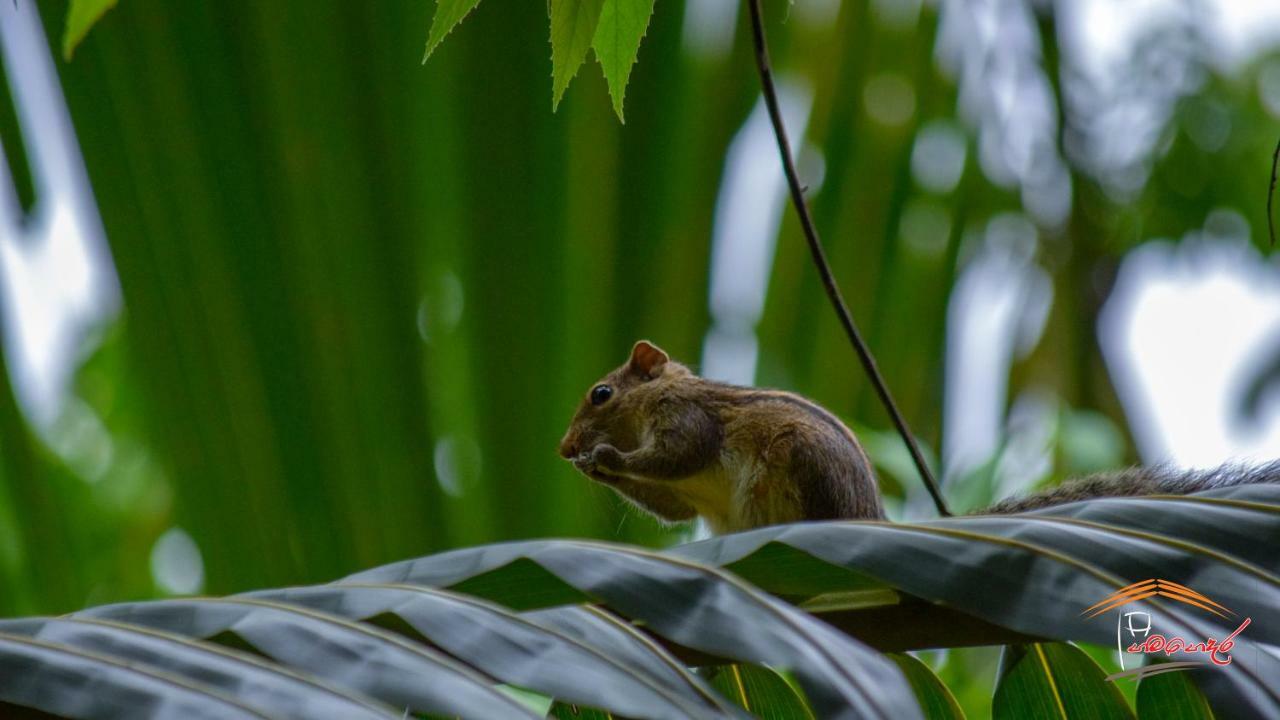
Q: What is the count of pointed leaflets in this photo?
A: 4